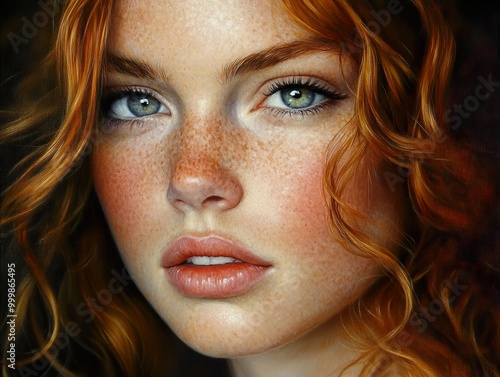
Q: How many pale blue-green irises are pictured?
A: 2